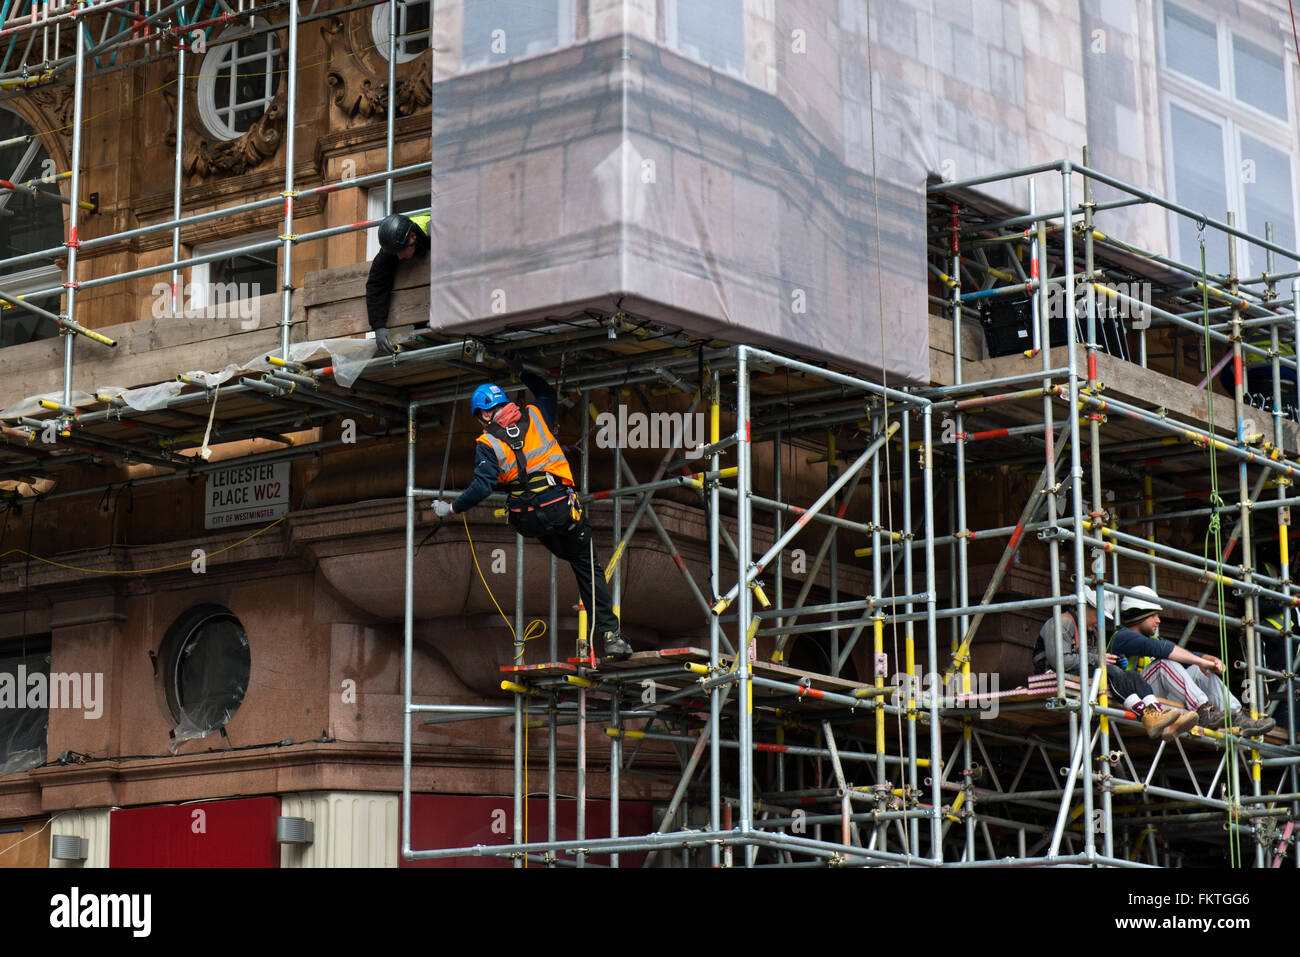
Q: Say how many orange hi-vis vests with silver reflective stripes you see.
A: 1